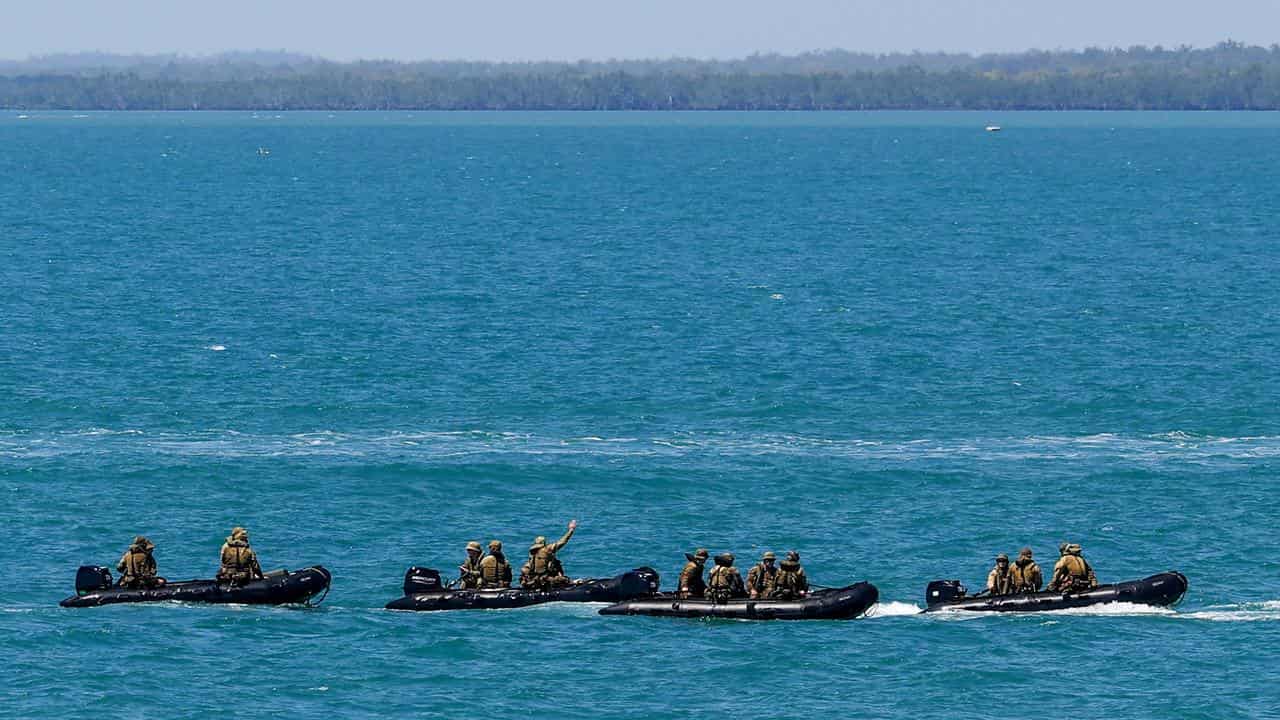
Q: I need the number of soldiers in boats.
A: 12